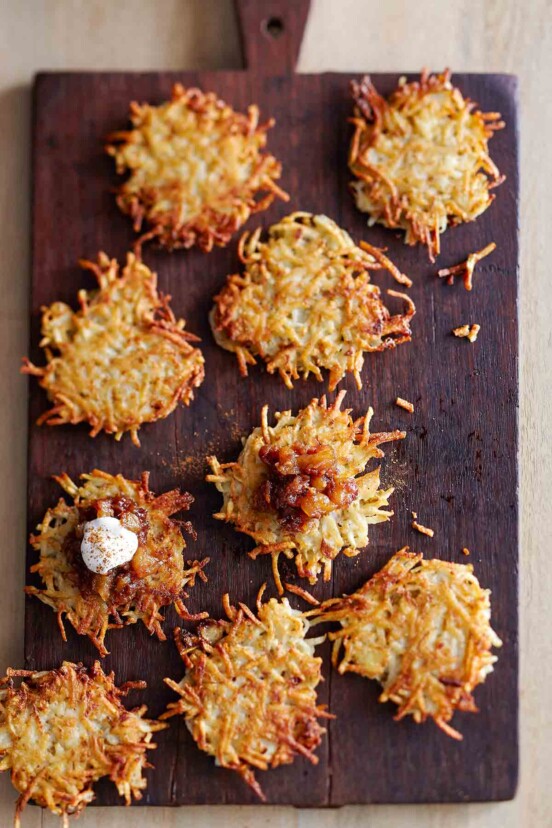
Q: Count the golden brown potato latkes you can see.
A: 9